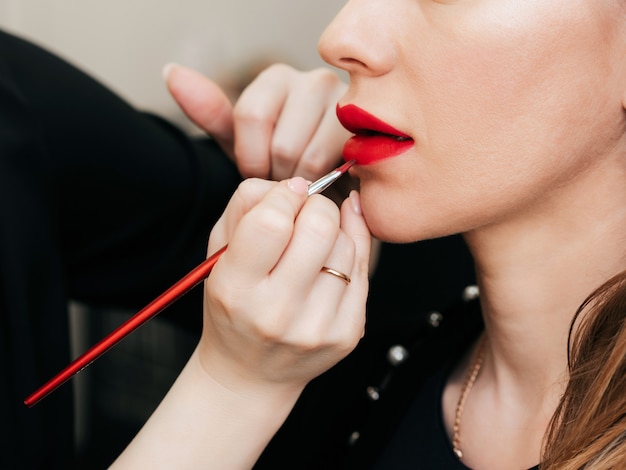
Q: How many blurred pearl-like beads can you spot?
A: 5